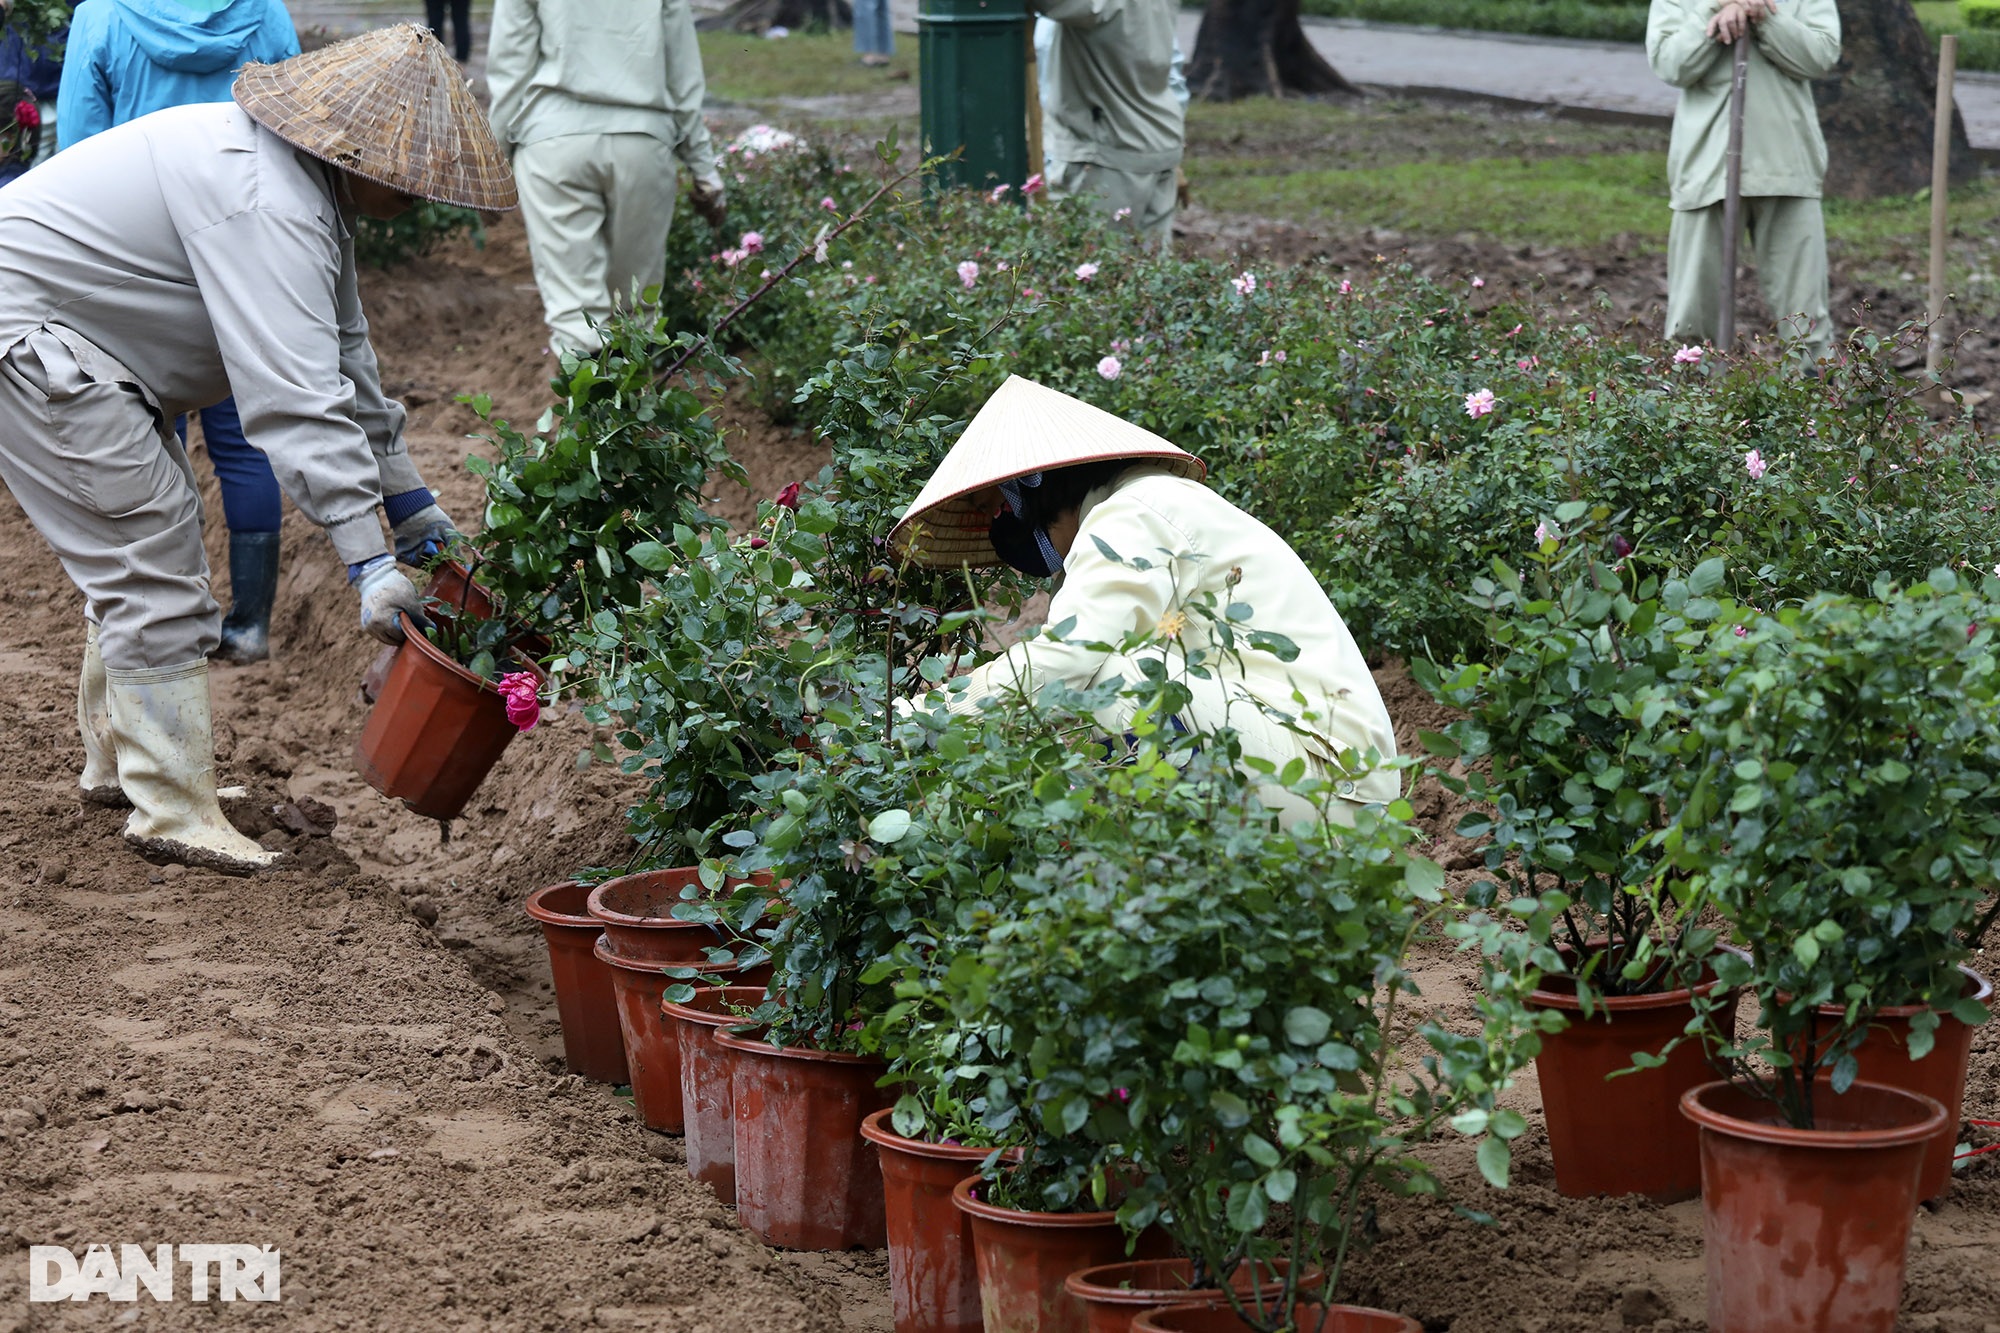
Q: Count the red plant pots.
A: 14